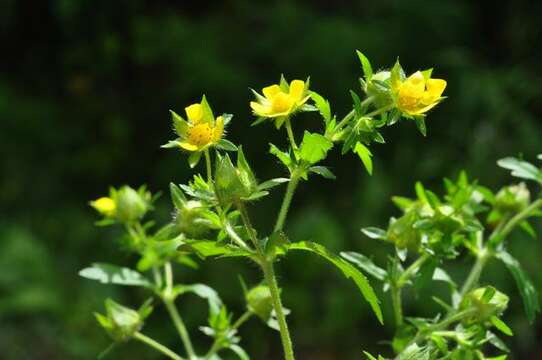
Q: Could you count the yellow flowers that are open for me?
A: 3